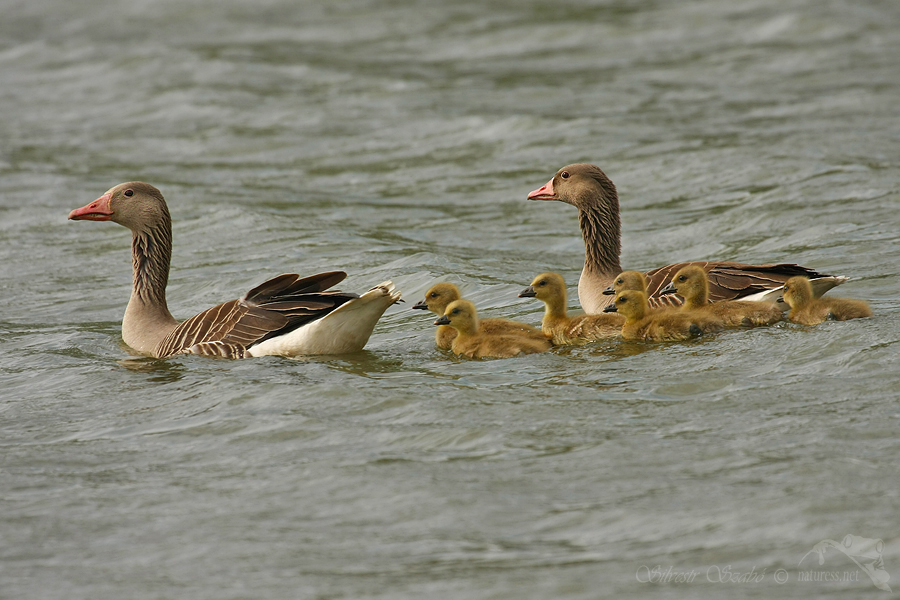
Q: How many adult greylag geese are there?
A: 2